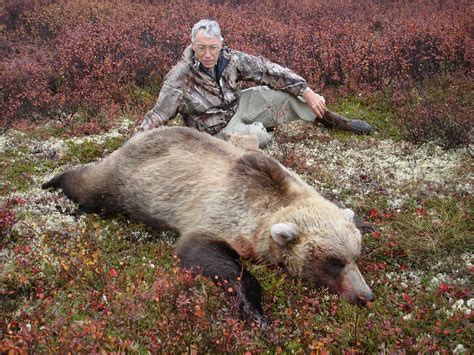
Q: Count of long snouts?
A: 1